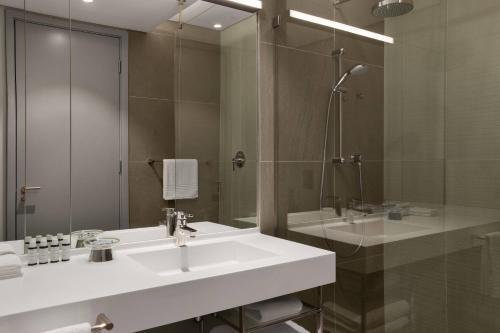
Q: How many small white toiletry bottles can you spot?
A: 4